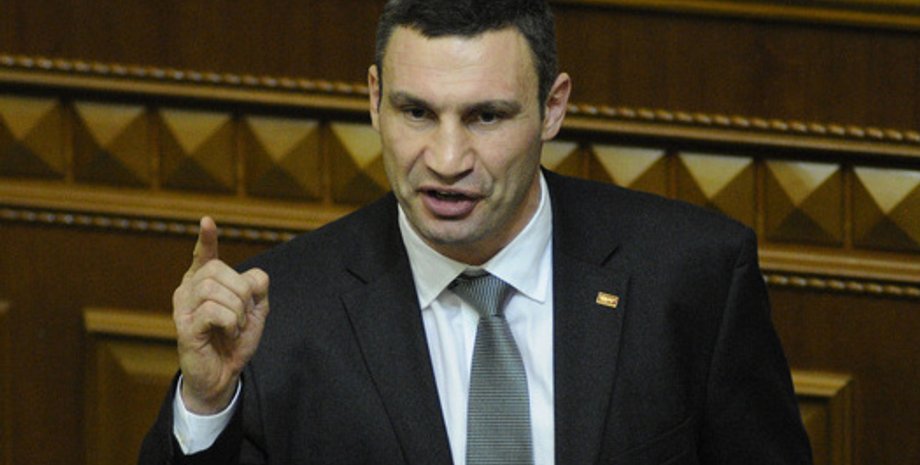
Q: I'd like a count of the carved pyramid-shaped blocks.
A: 10